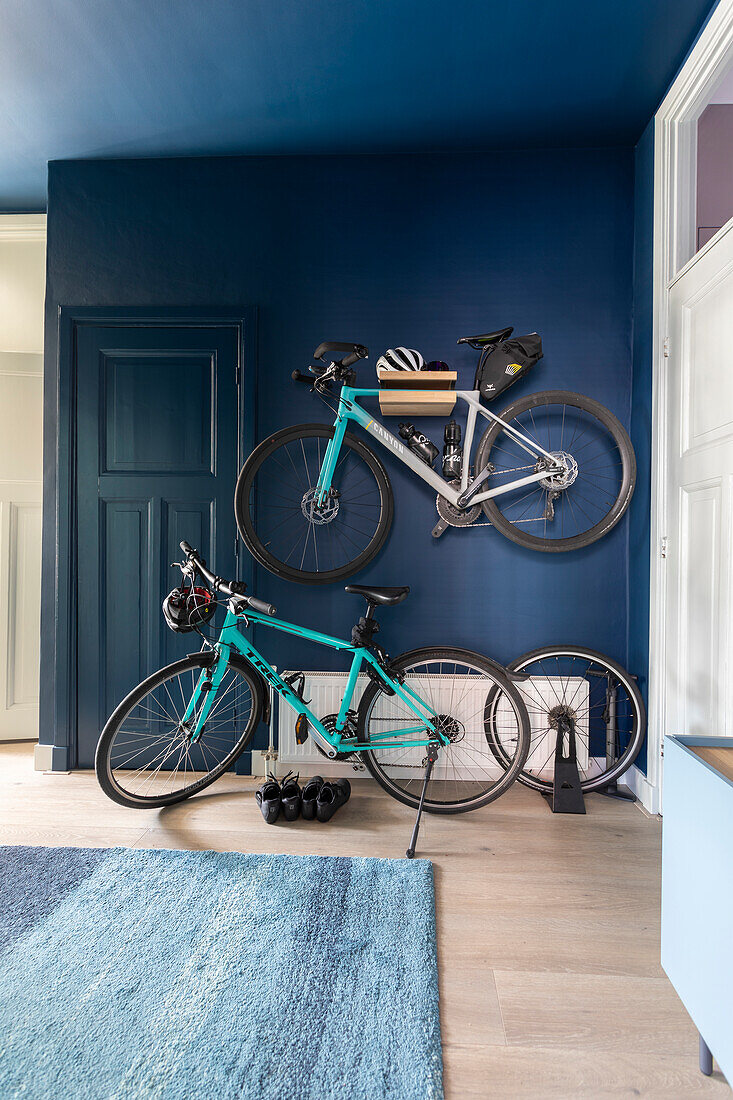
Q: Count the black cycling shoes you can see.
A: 4